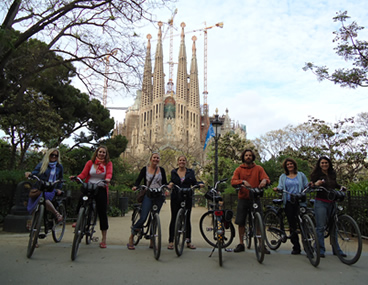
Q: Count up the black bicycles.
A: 8